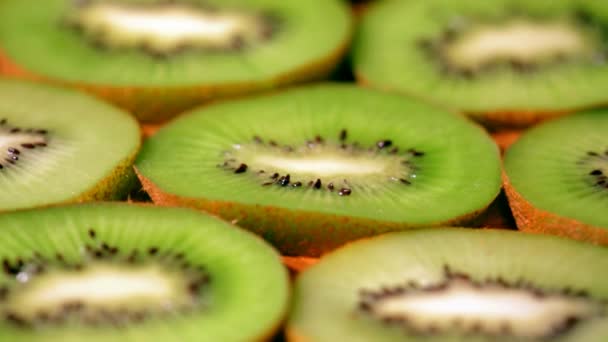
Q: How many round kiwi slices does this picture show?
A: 7